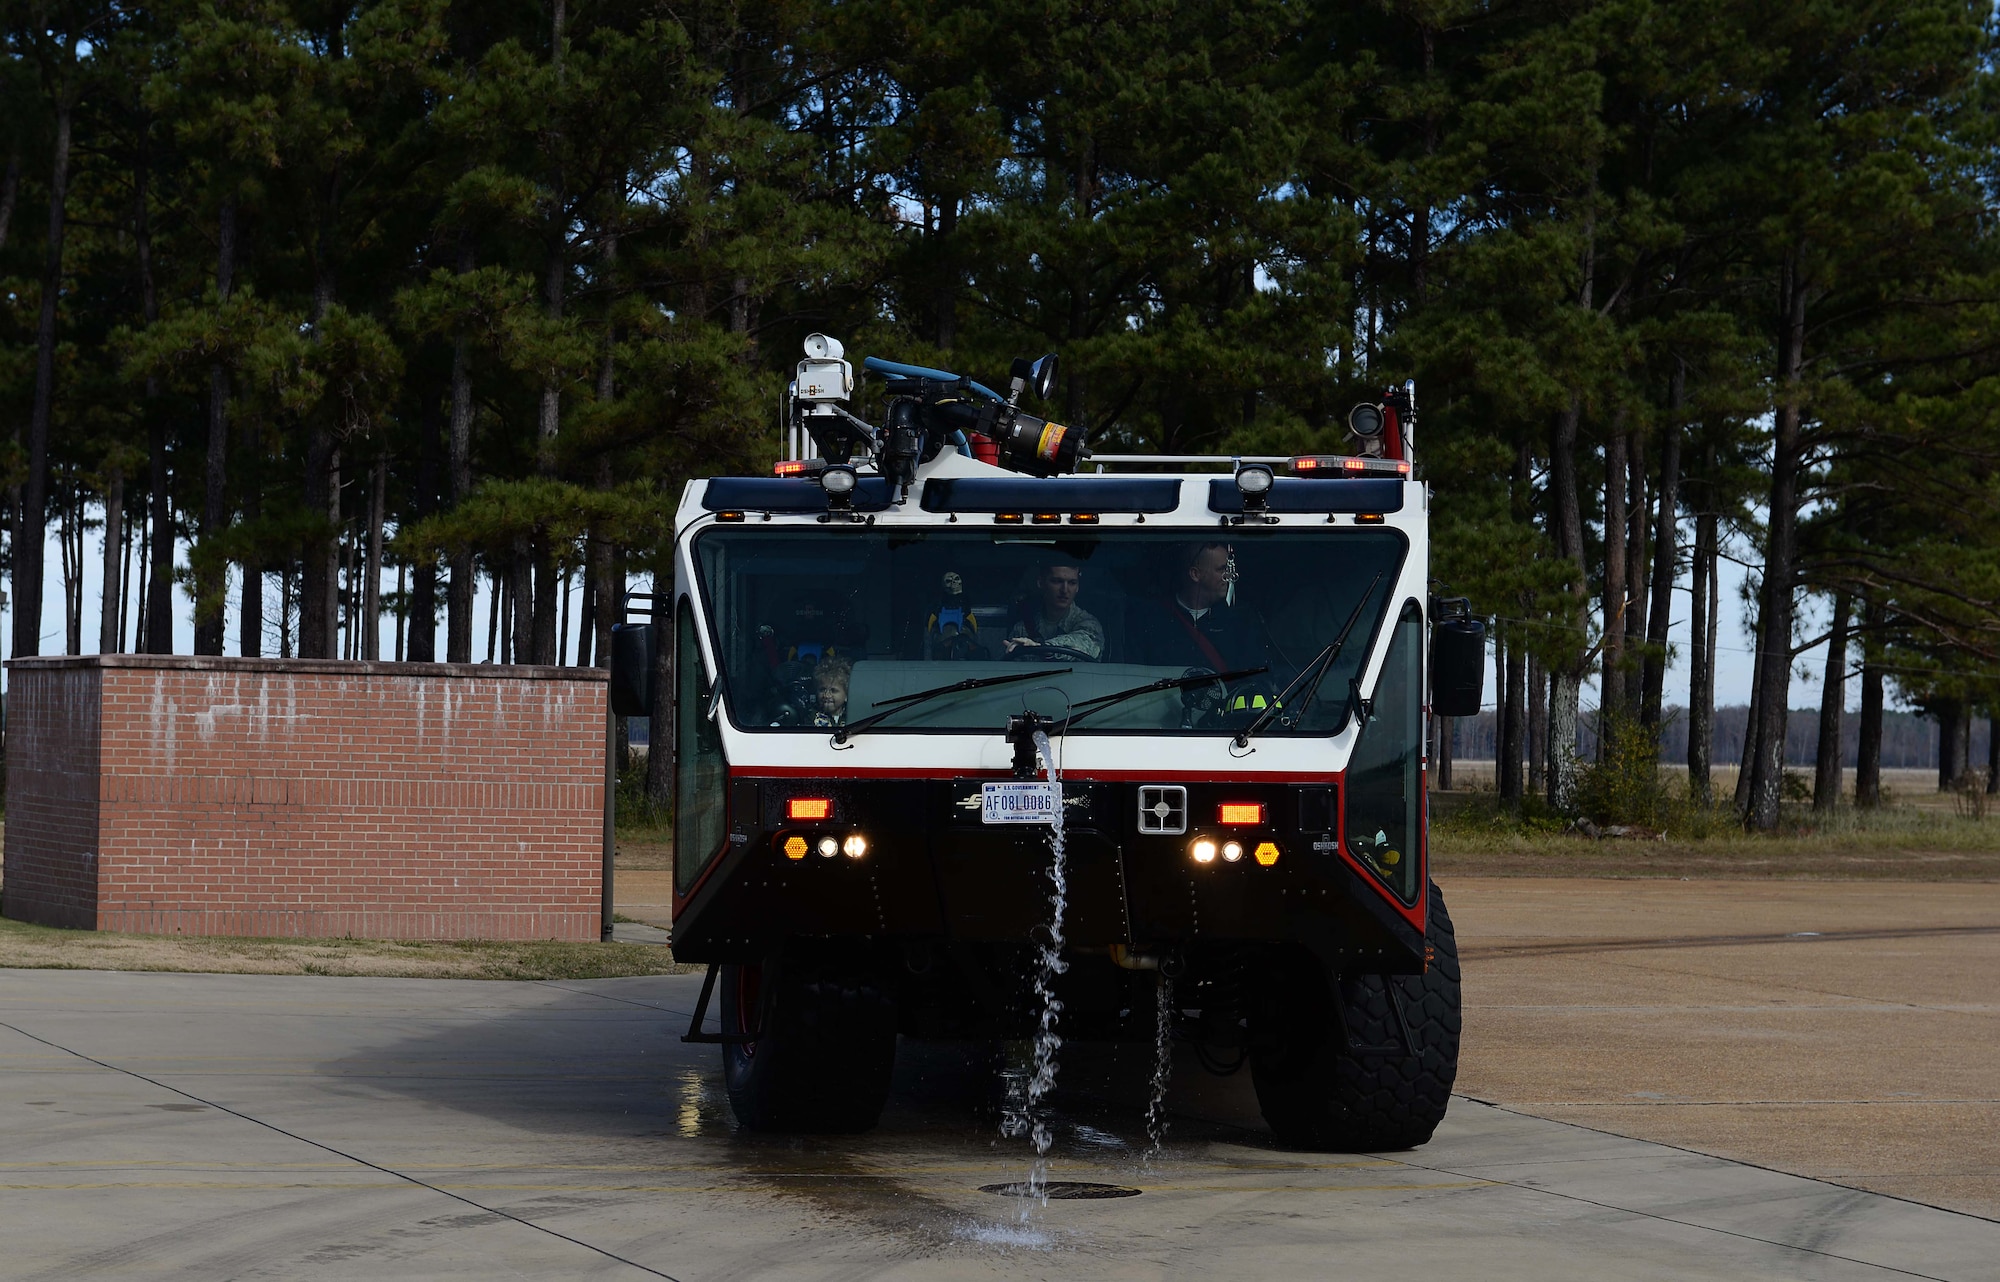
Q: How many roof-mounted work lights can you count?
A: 2